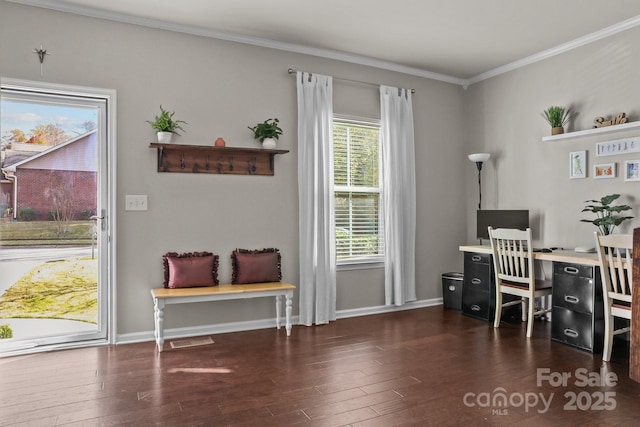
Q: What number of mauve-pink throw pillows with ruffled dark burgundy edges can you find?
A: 2